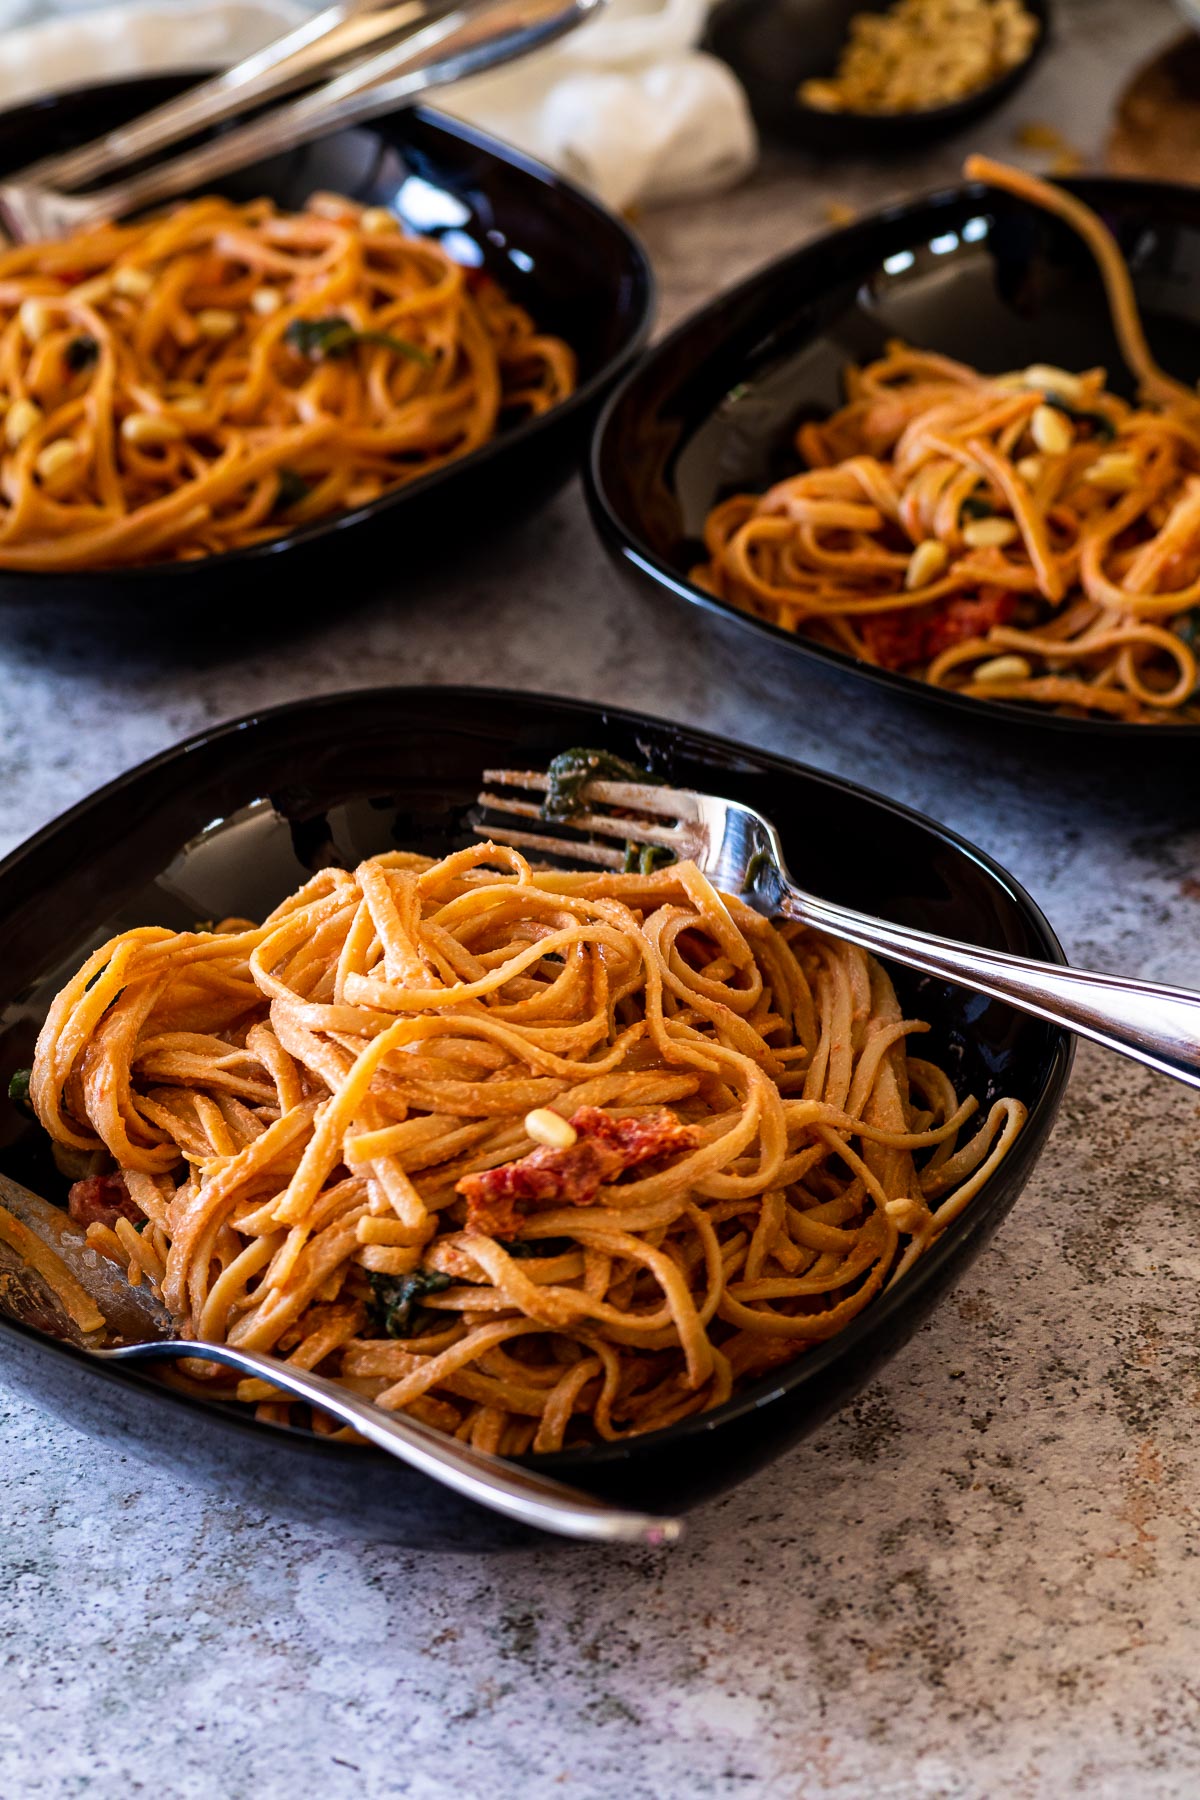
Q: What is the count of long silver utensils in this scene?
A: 4